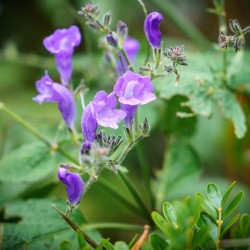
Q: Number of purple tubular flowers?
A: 7